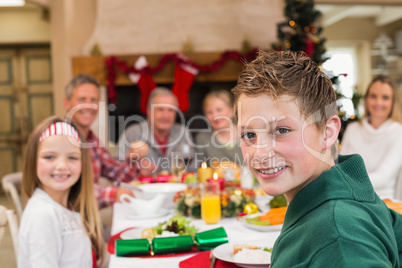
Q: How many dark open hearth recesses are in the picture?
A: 1